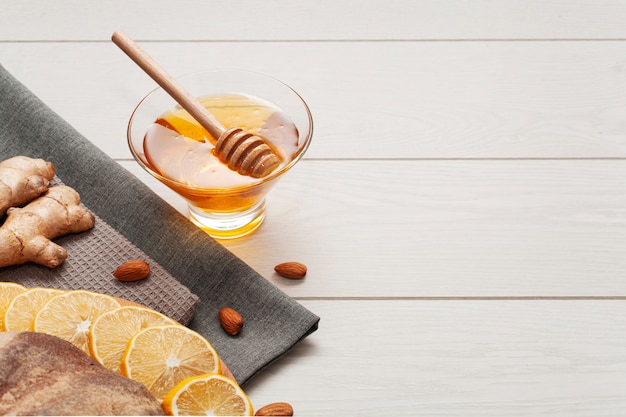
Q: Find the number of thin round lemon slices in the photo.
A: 6